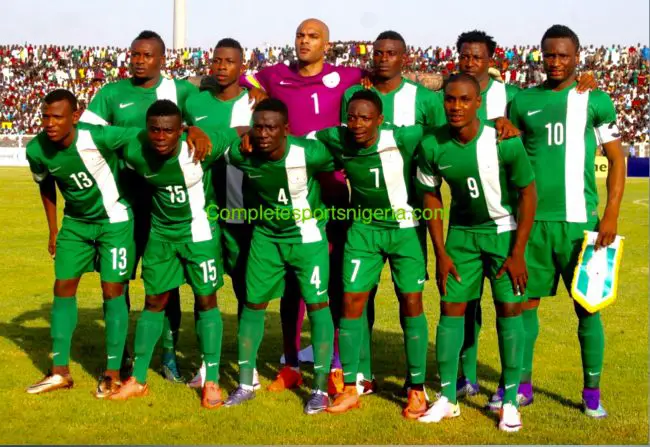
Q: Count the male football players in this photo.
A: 11